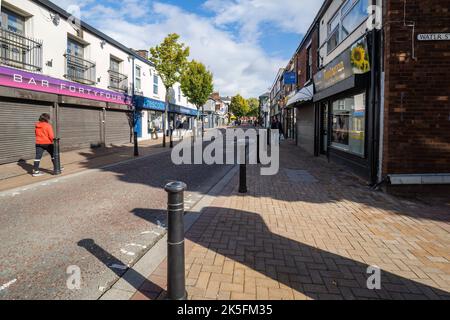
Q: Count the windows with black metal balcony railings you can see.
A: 3